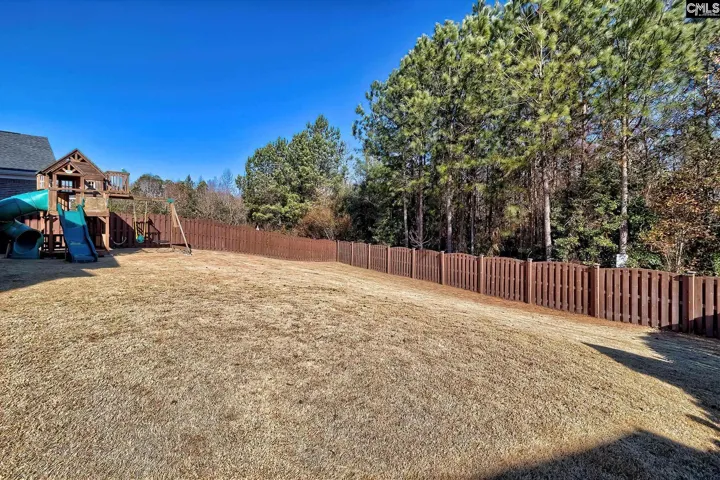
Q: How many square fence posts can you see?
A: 10